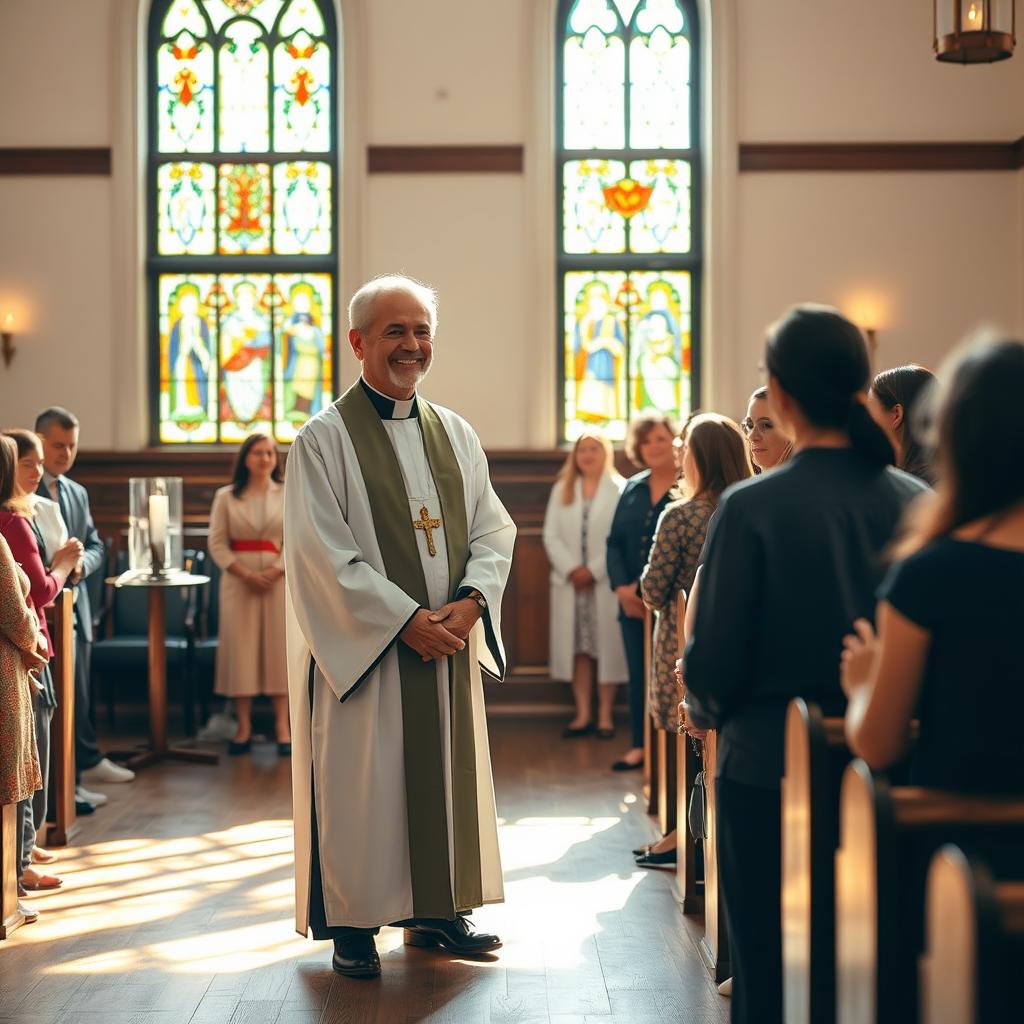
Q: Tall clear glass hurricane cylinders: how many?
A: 1